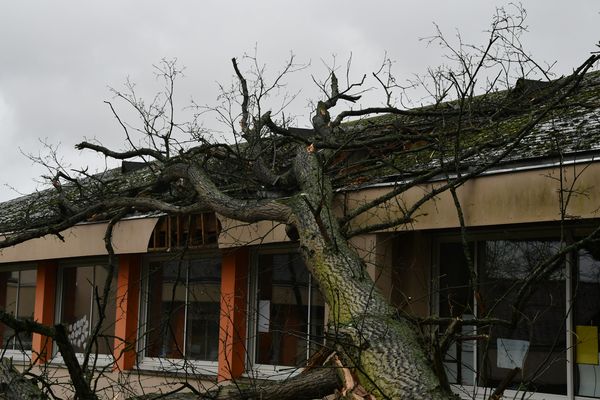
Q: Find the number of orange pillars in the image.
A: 3